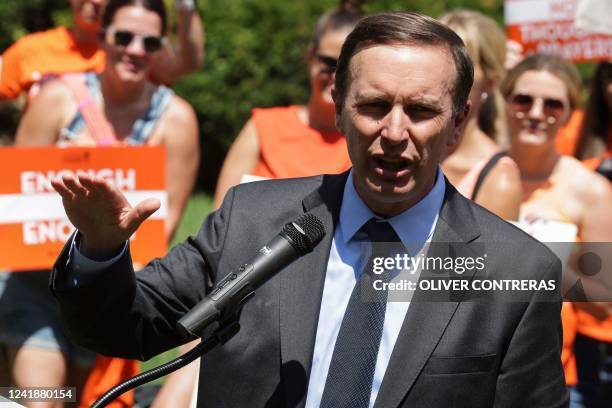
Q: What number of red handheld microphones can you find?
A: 0